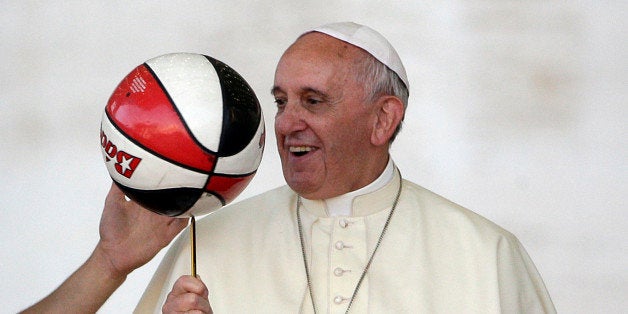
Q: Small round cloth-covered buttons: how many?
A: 4